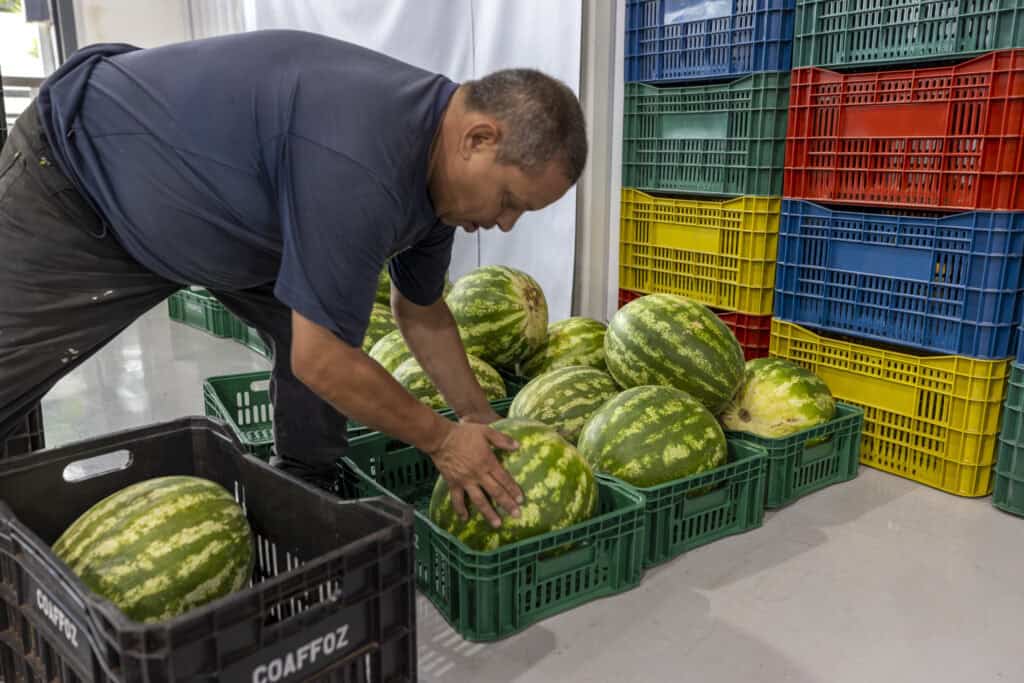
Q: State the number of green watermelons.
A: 12